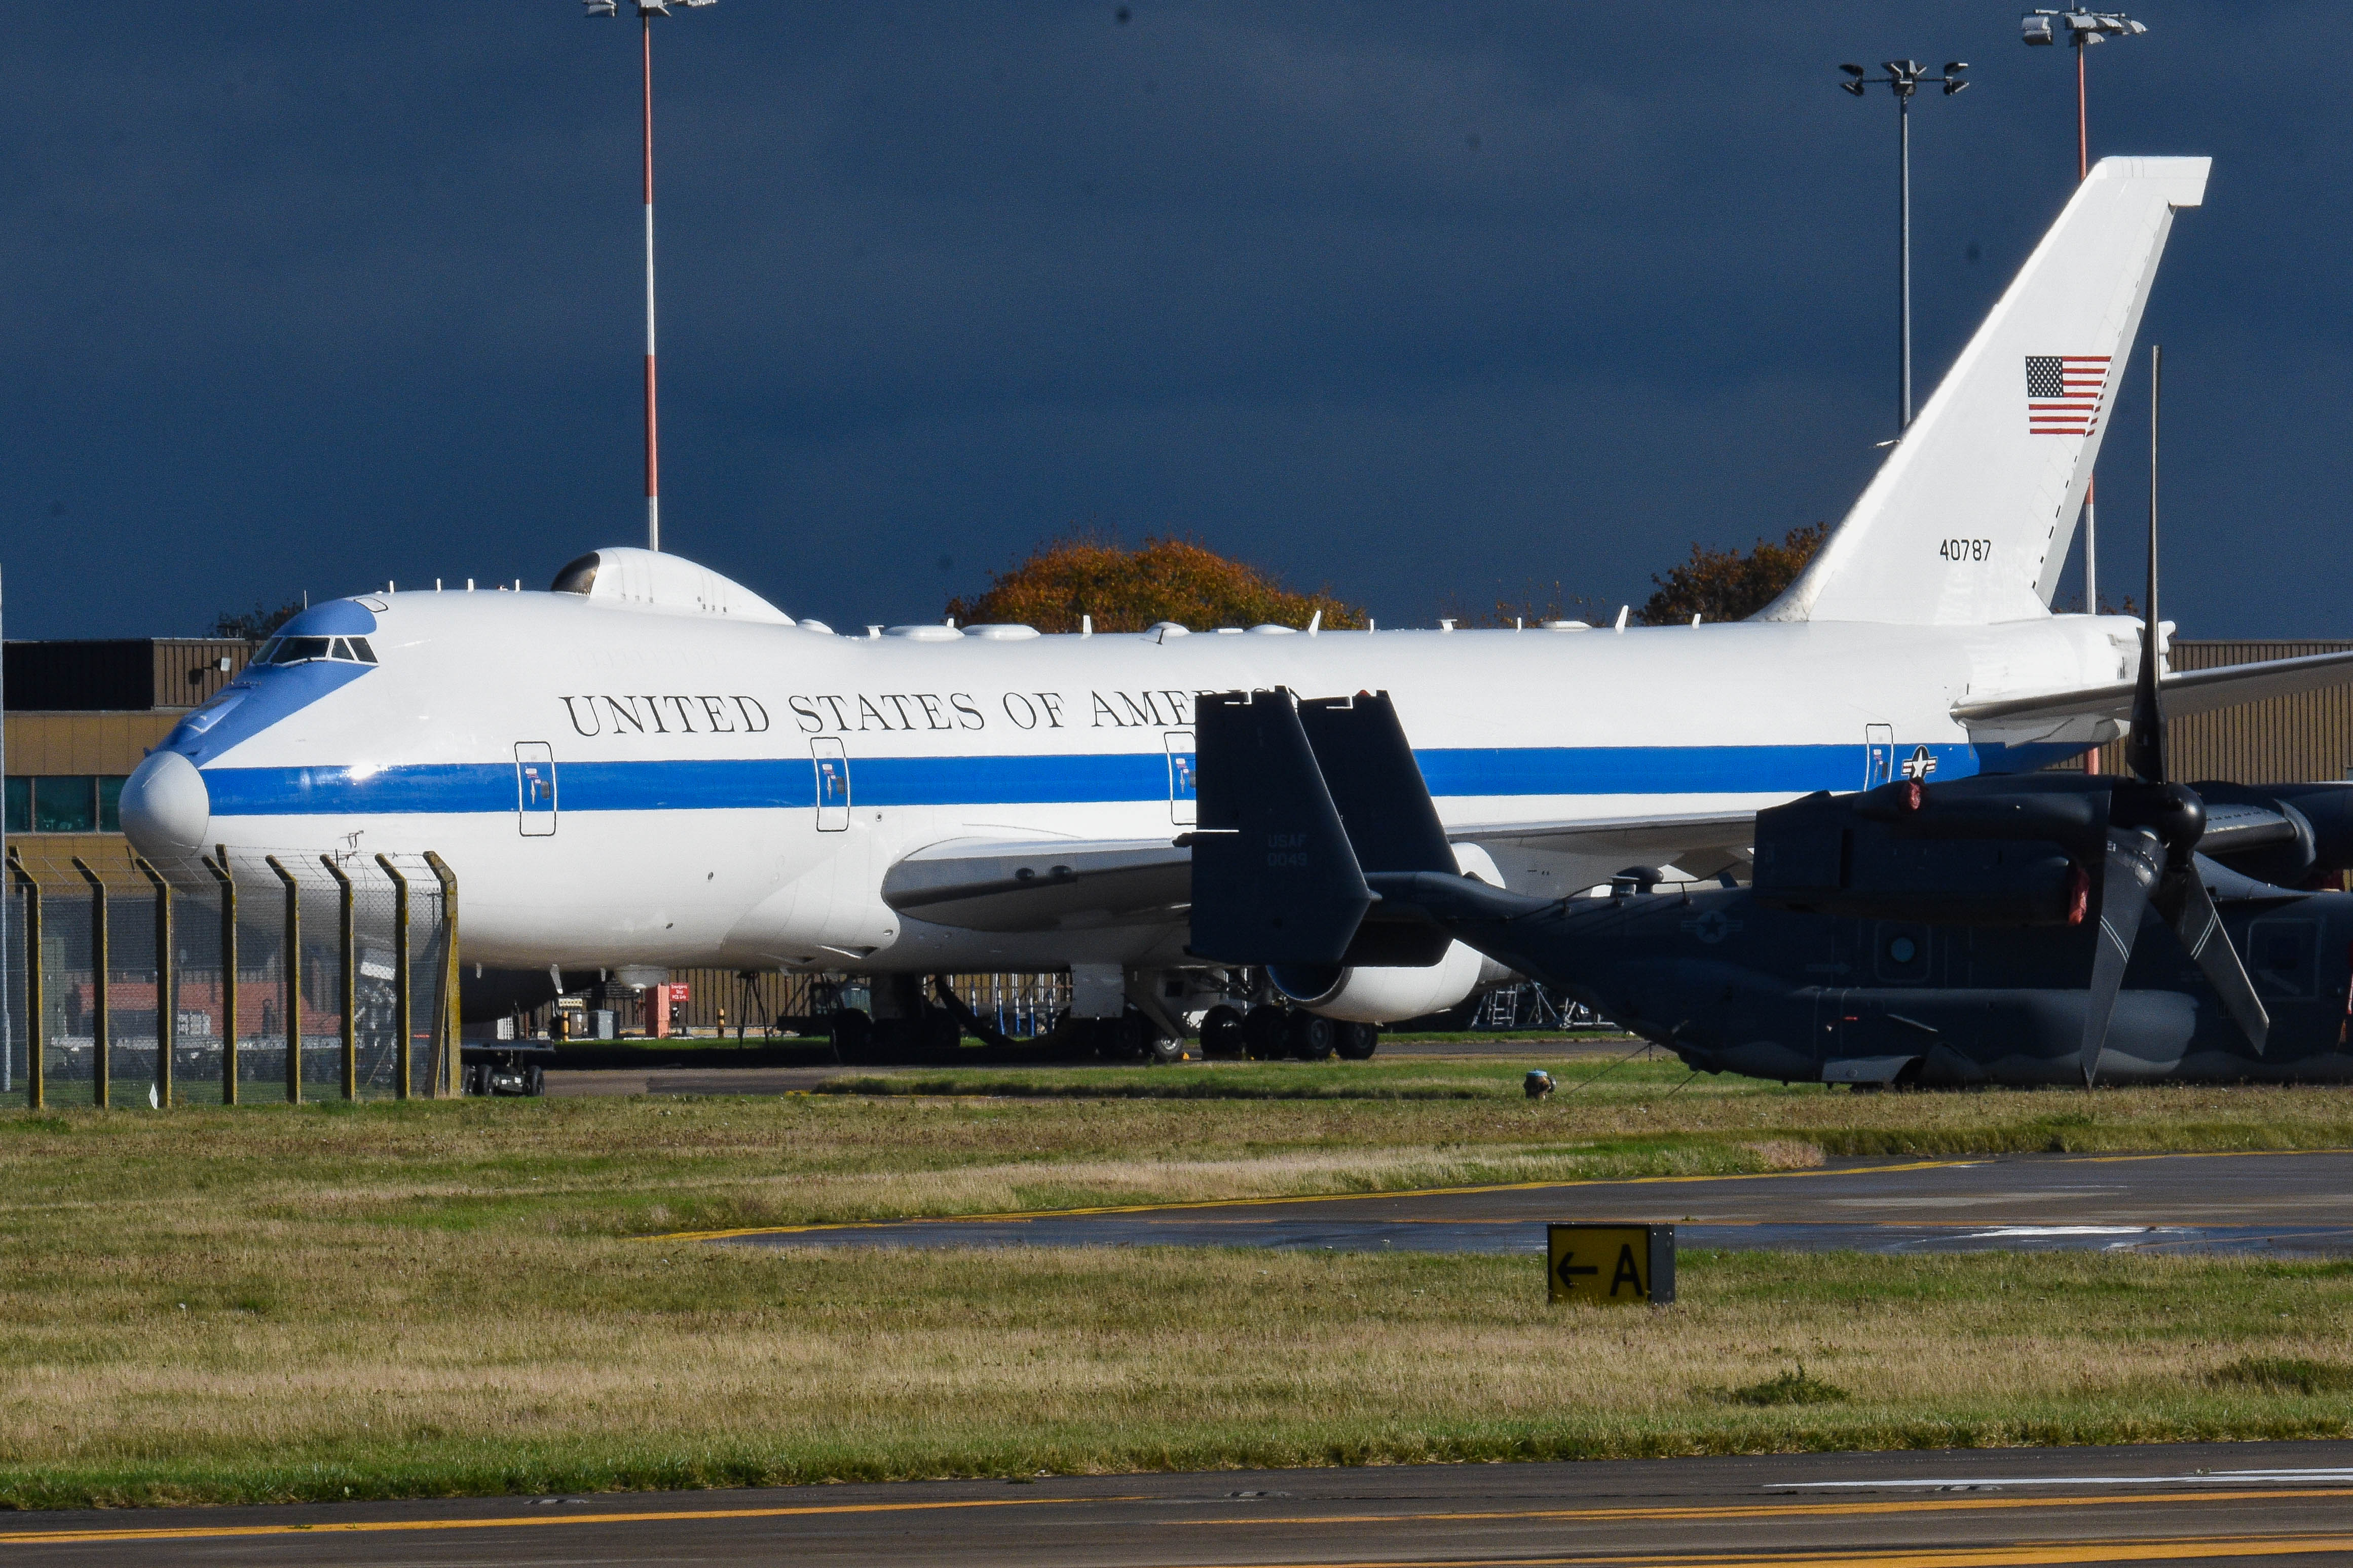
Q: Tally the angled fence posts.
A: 8